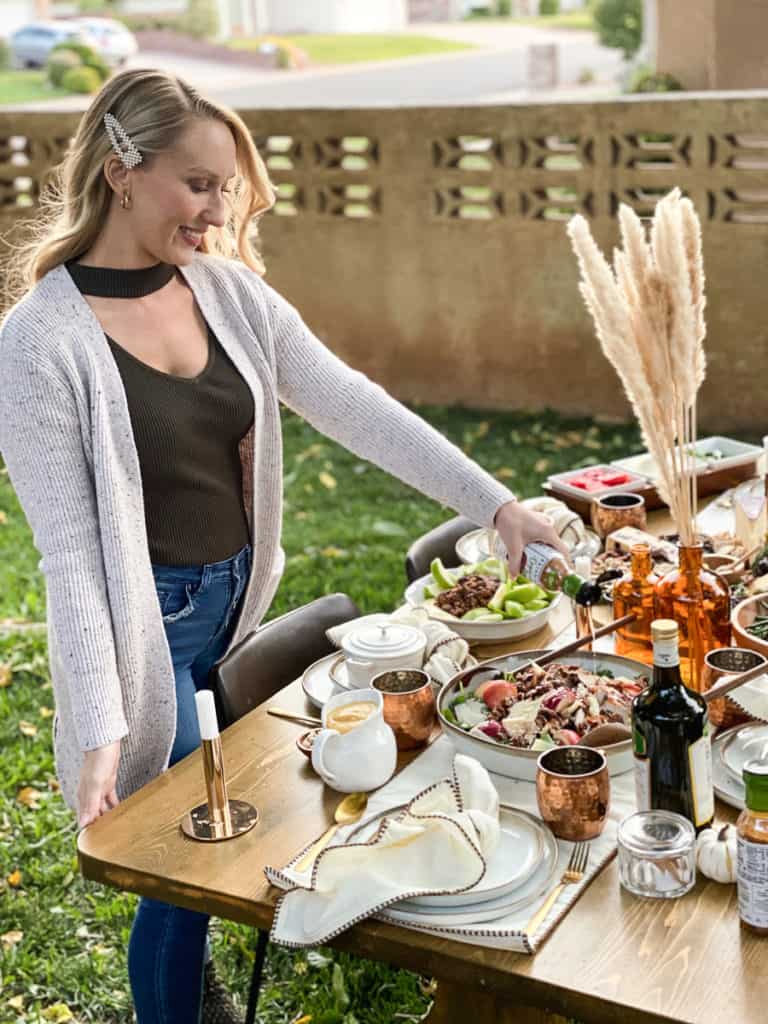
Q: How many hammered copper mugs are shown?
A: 4